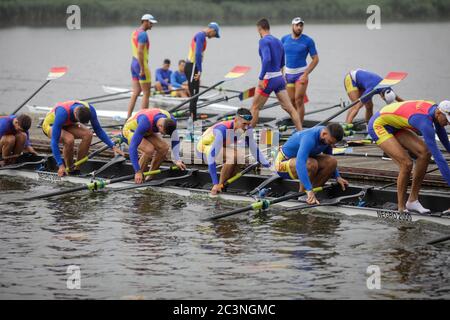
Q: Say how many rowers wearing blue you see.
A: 13